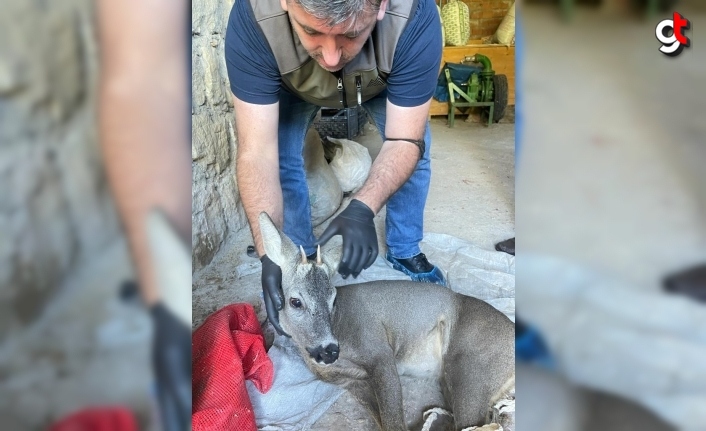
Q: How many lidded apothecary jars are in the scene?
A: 0